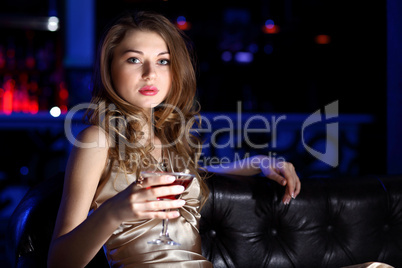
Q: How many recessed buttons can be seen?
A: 4